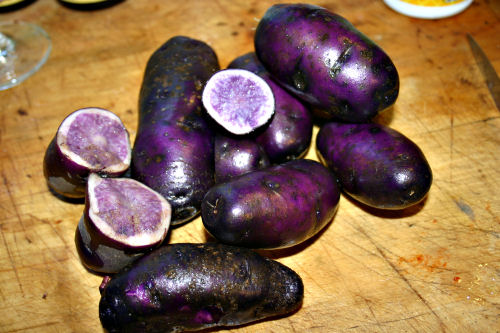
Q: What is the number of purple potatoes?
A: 10